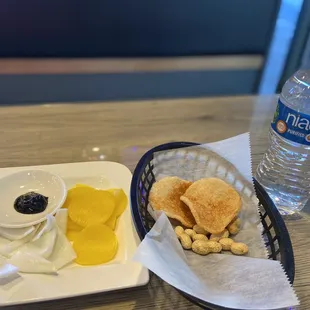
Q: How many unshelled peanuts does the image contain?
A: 7